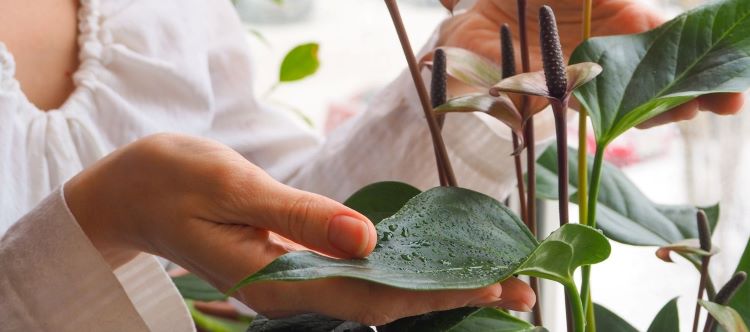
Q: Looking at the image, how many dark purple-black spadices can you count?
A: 5